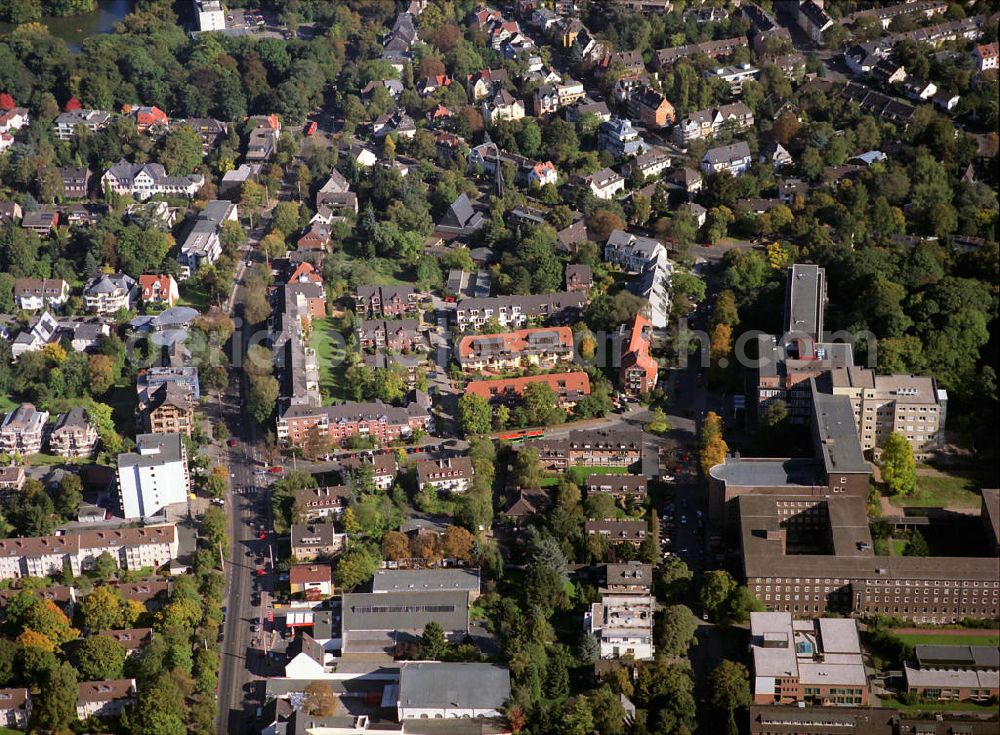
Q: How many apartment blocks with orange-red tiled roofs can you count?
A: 3